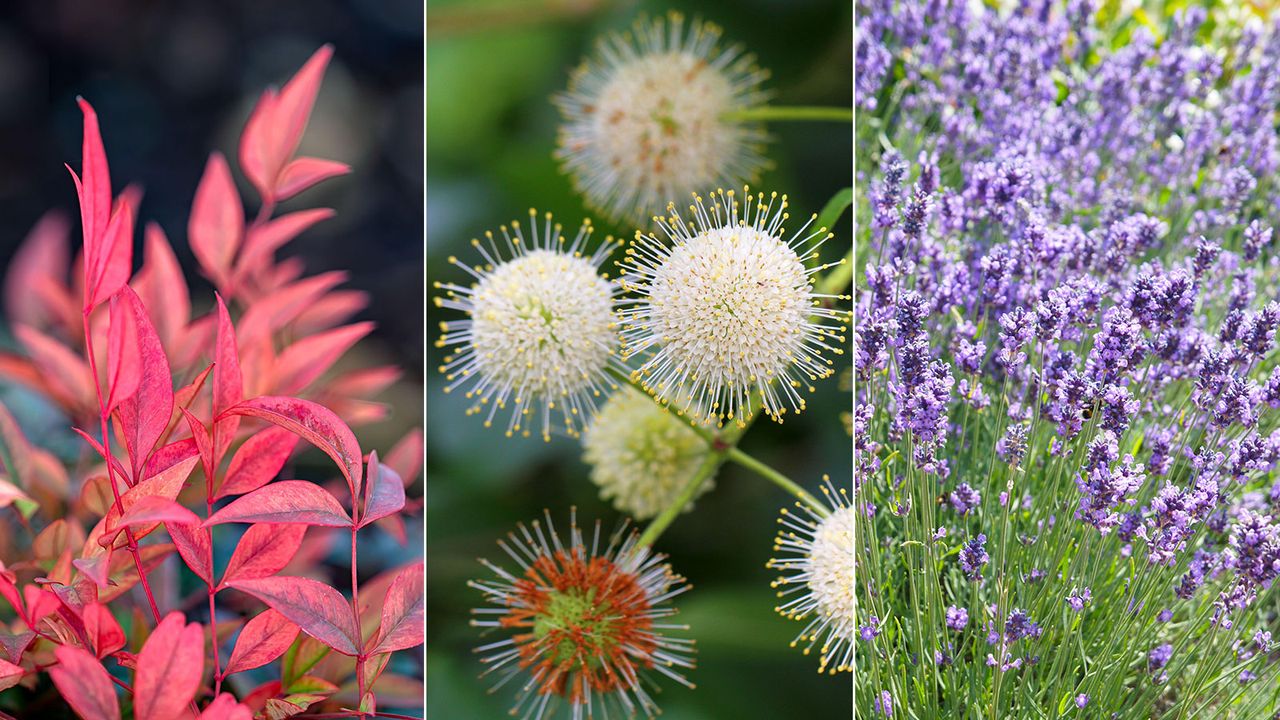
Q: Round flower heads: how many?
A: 6